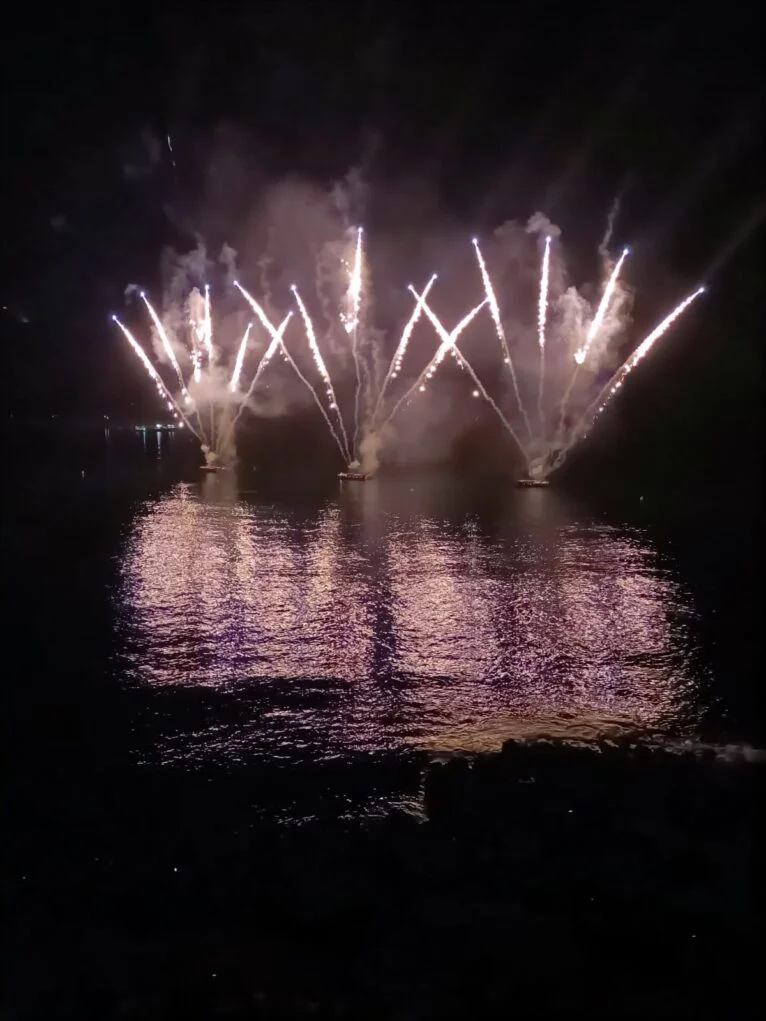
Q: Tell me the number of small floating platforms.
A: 3